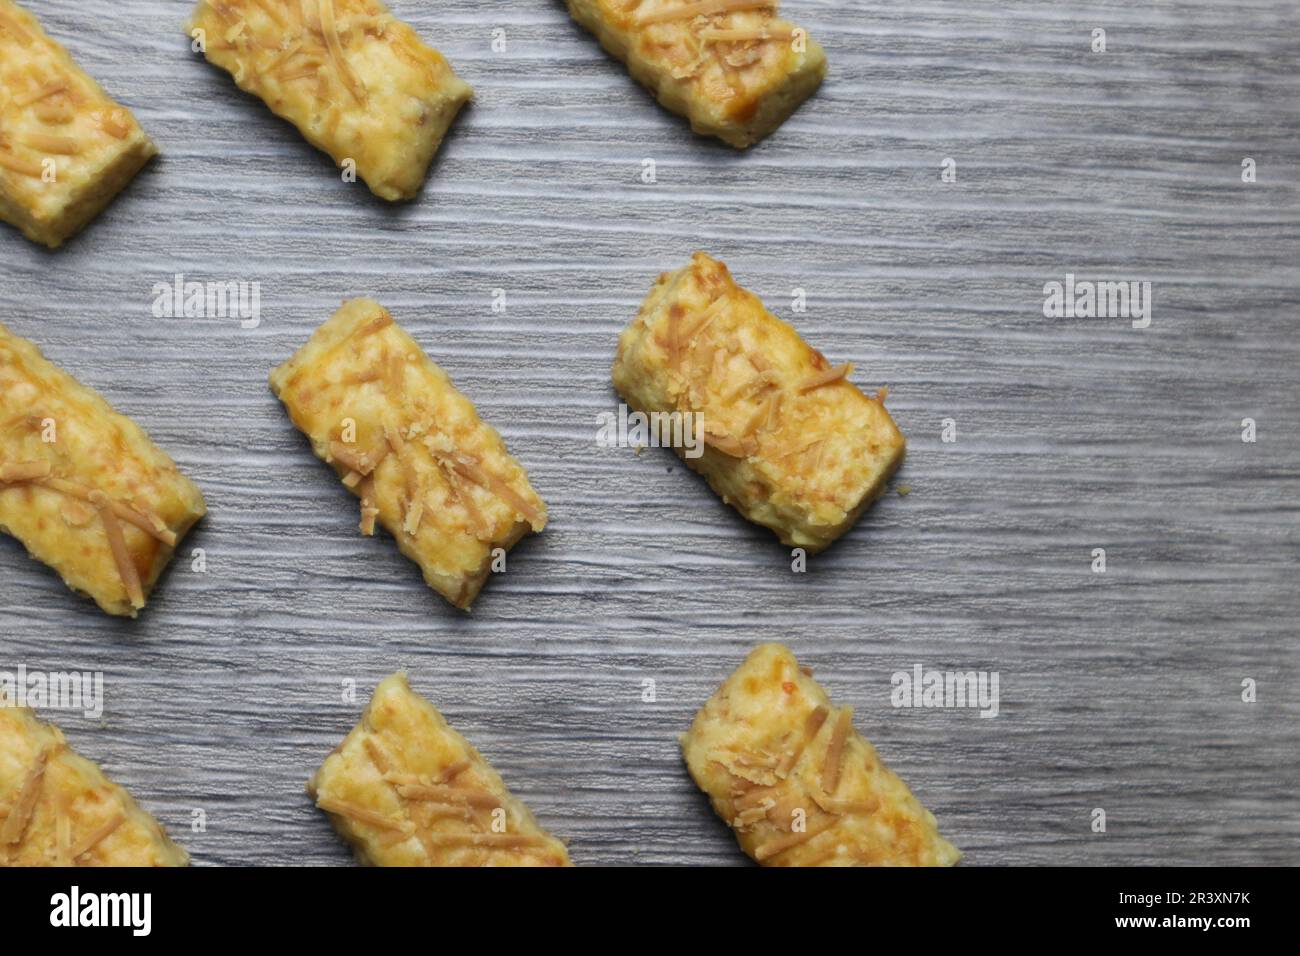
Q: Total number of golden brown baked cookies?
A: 9